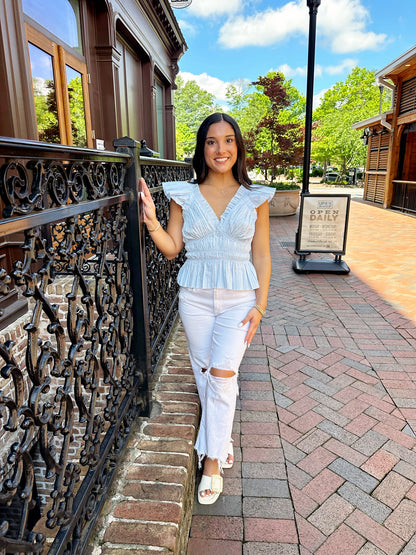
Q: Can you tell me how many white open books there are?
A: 0